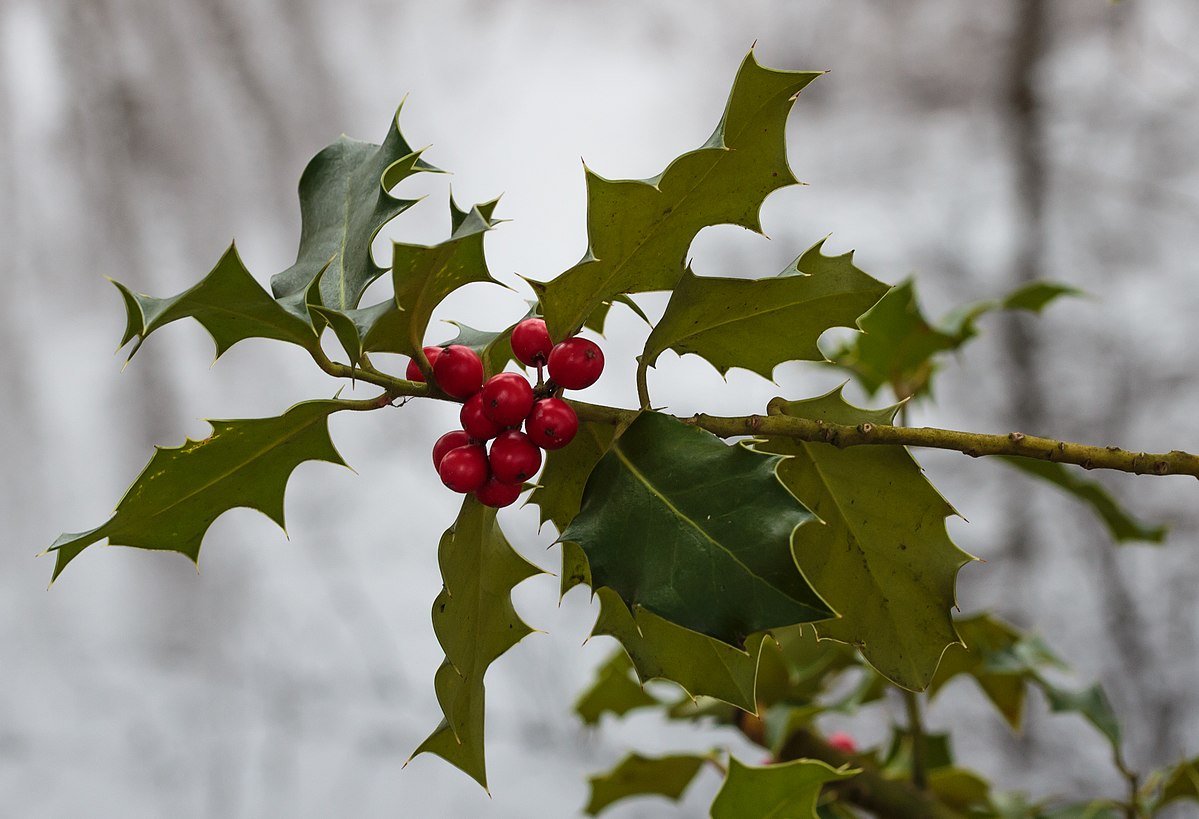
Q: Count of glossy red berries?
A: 11